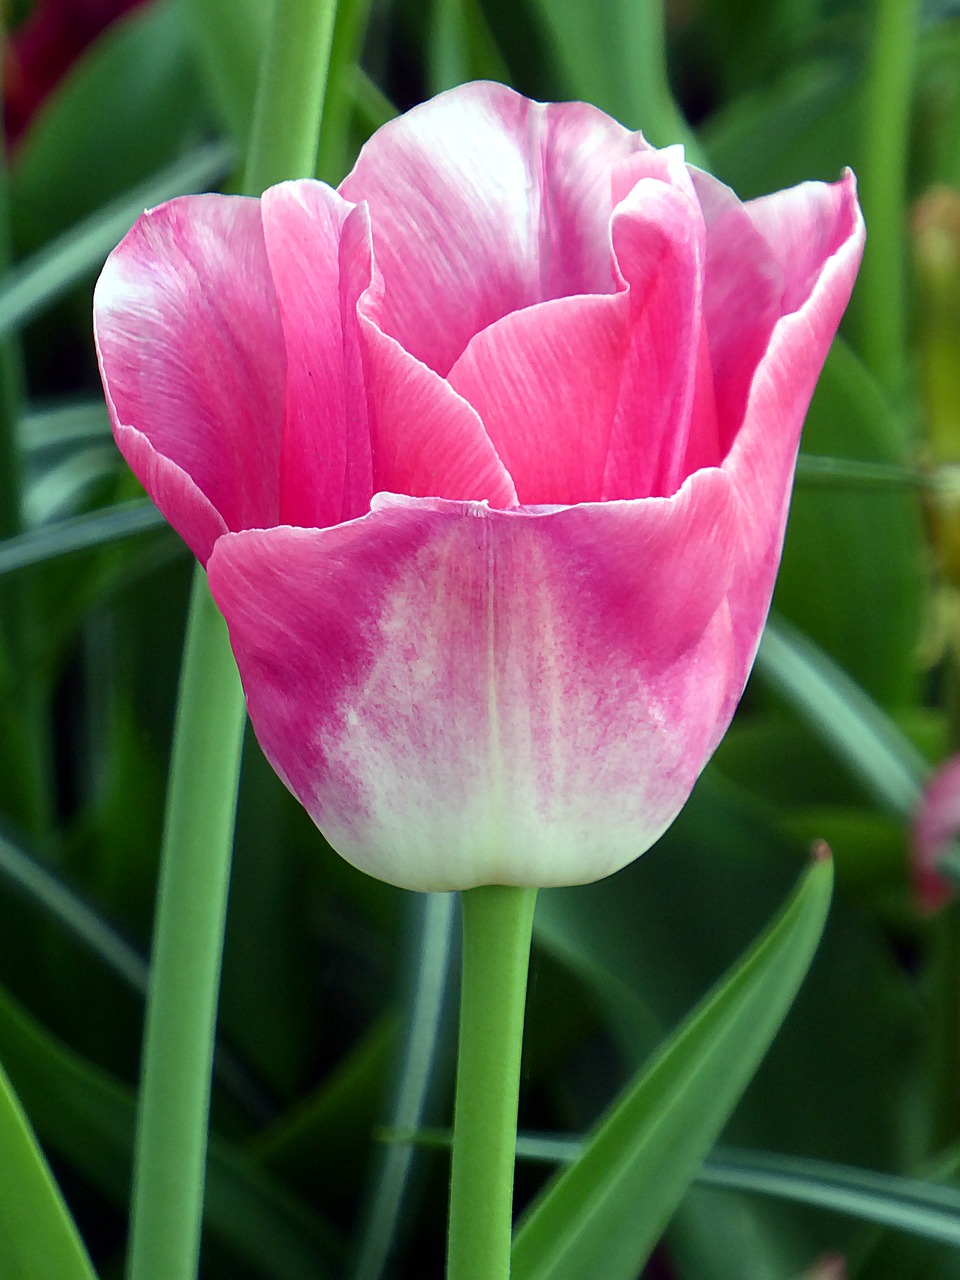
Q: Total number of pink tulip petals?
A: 6